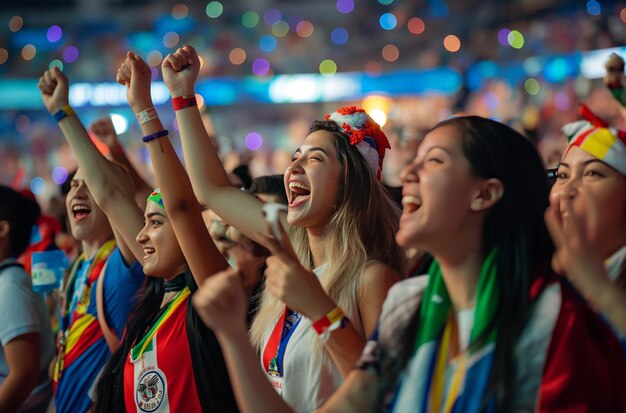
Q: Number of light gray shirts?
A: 1